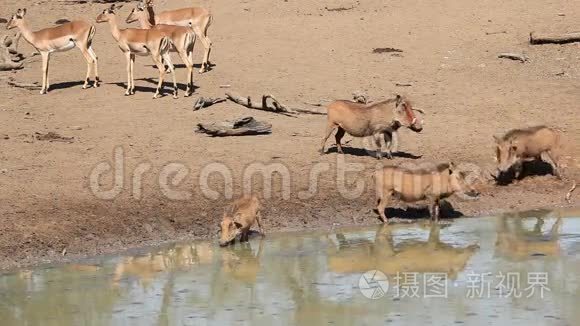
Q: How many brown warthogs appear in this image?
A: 4